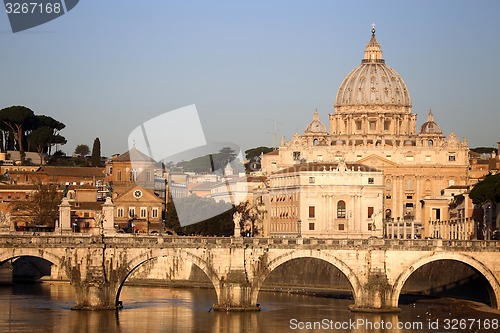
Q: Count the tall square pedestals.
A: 2